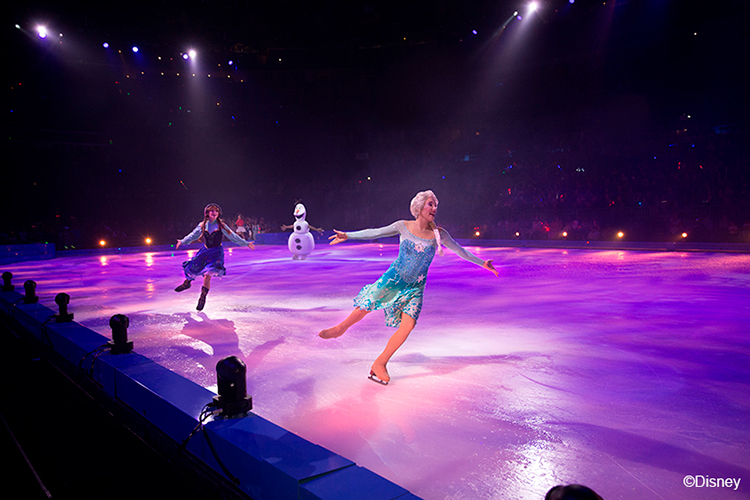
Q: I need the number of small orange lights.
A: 7